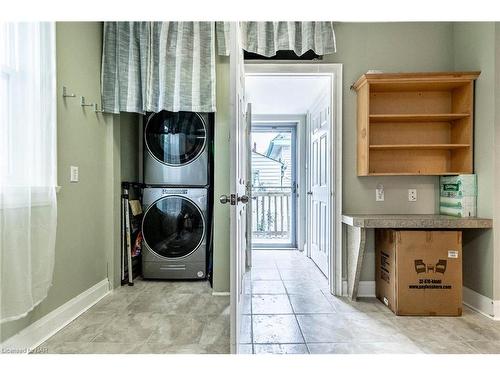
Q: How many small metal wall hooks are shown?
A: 3